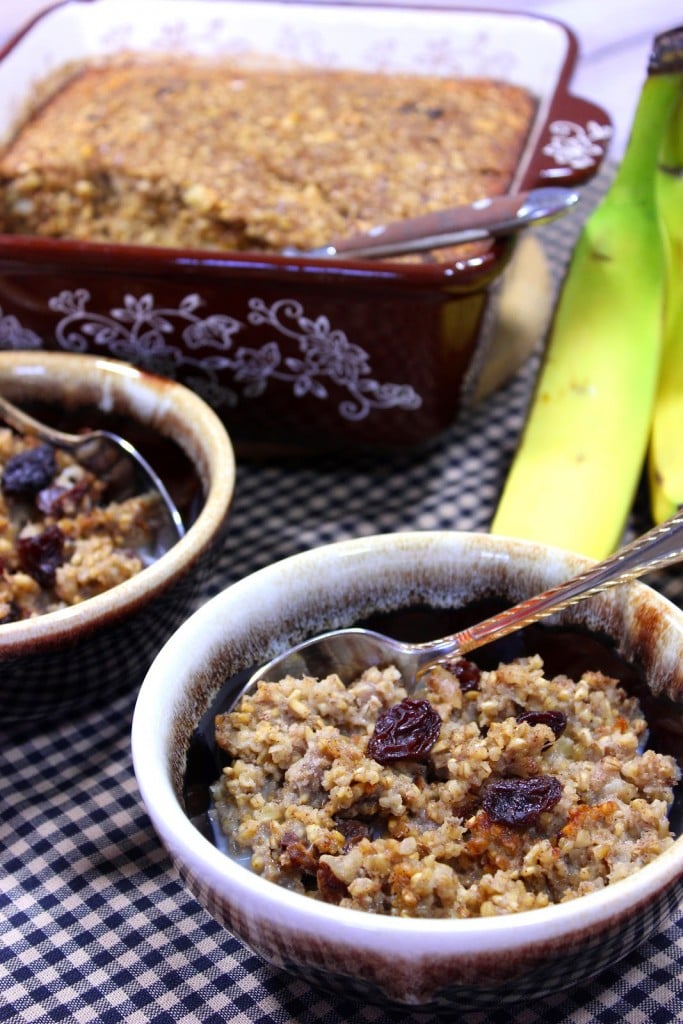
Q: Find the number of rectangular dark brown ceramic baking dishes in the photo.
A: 1